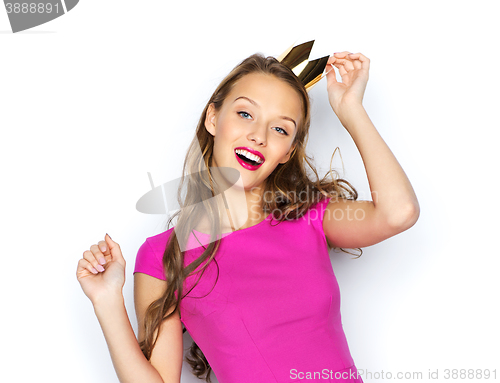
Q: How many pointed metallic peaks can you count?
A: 2